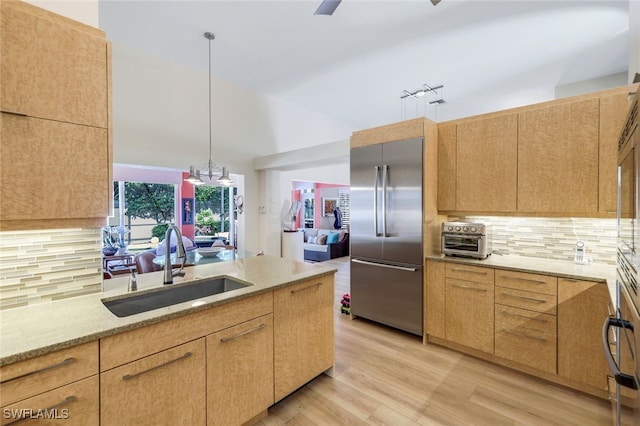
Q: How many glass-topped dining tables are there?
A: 1